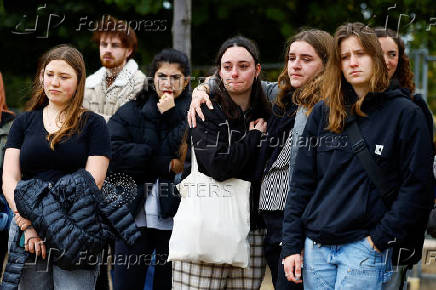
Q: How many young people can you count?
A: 7